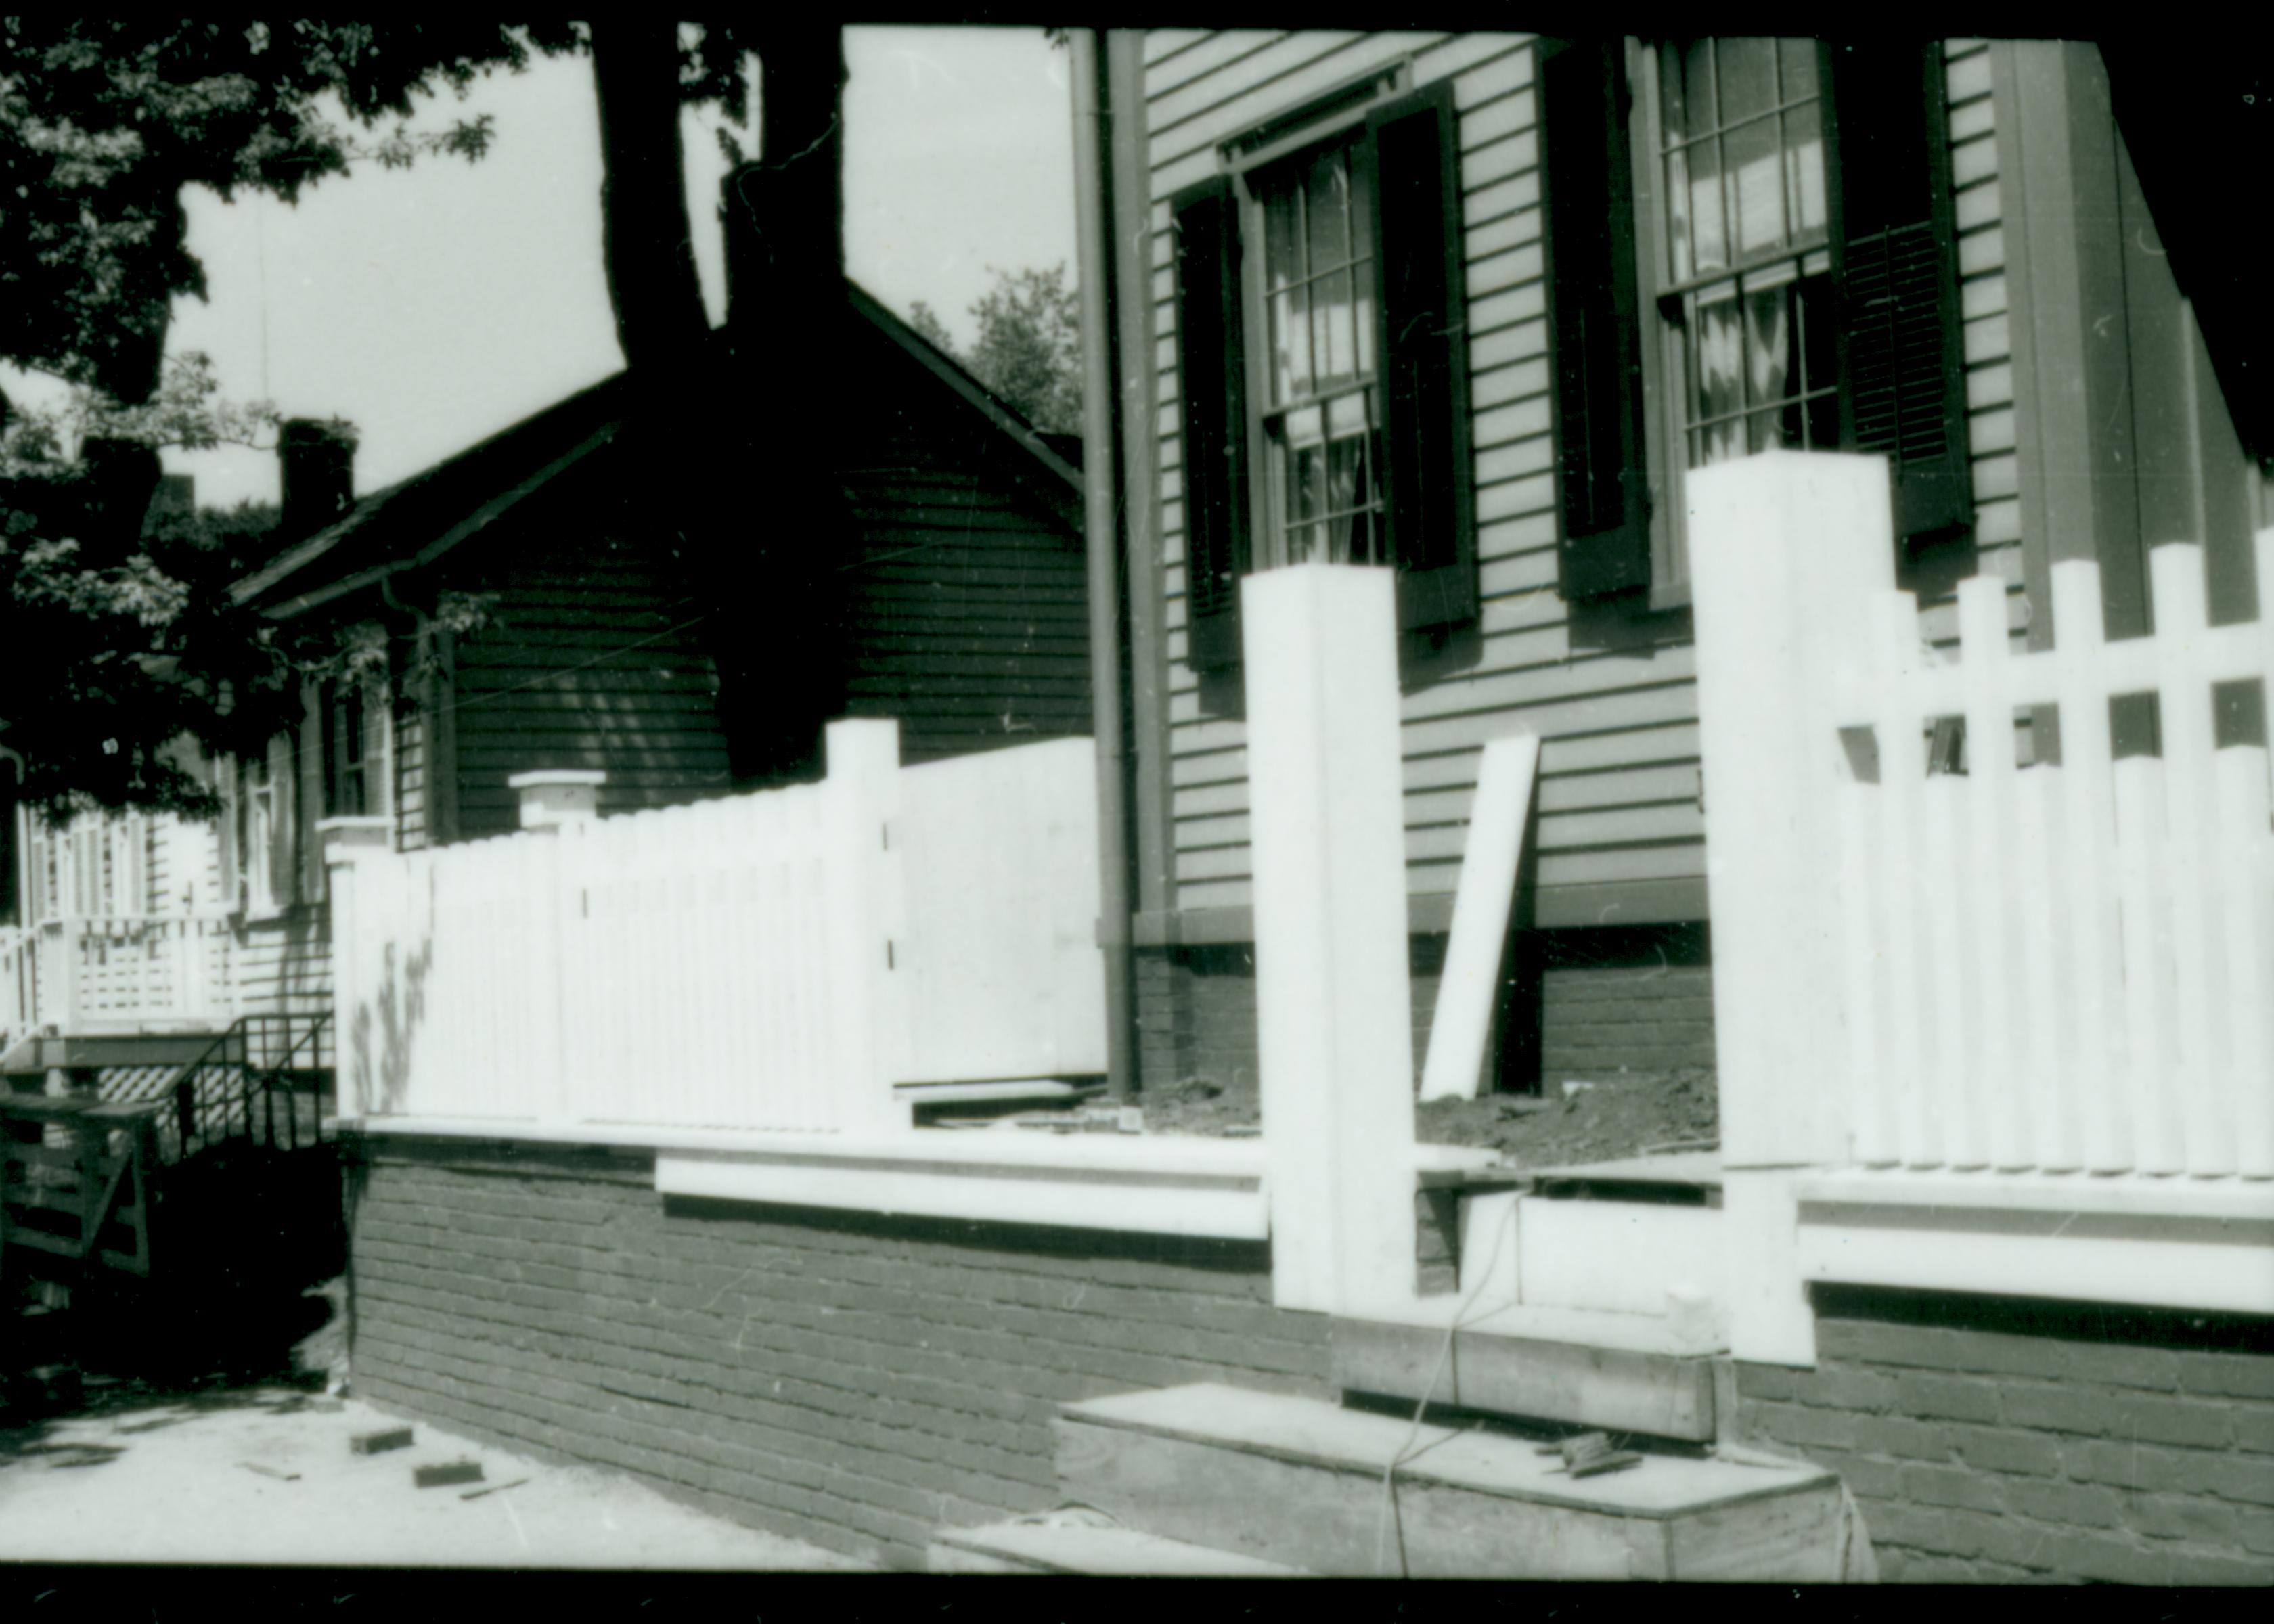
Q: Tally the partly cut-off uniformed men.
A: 0